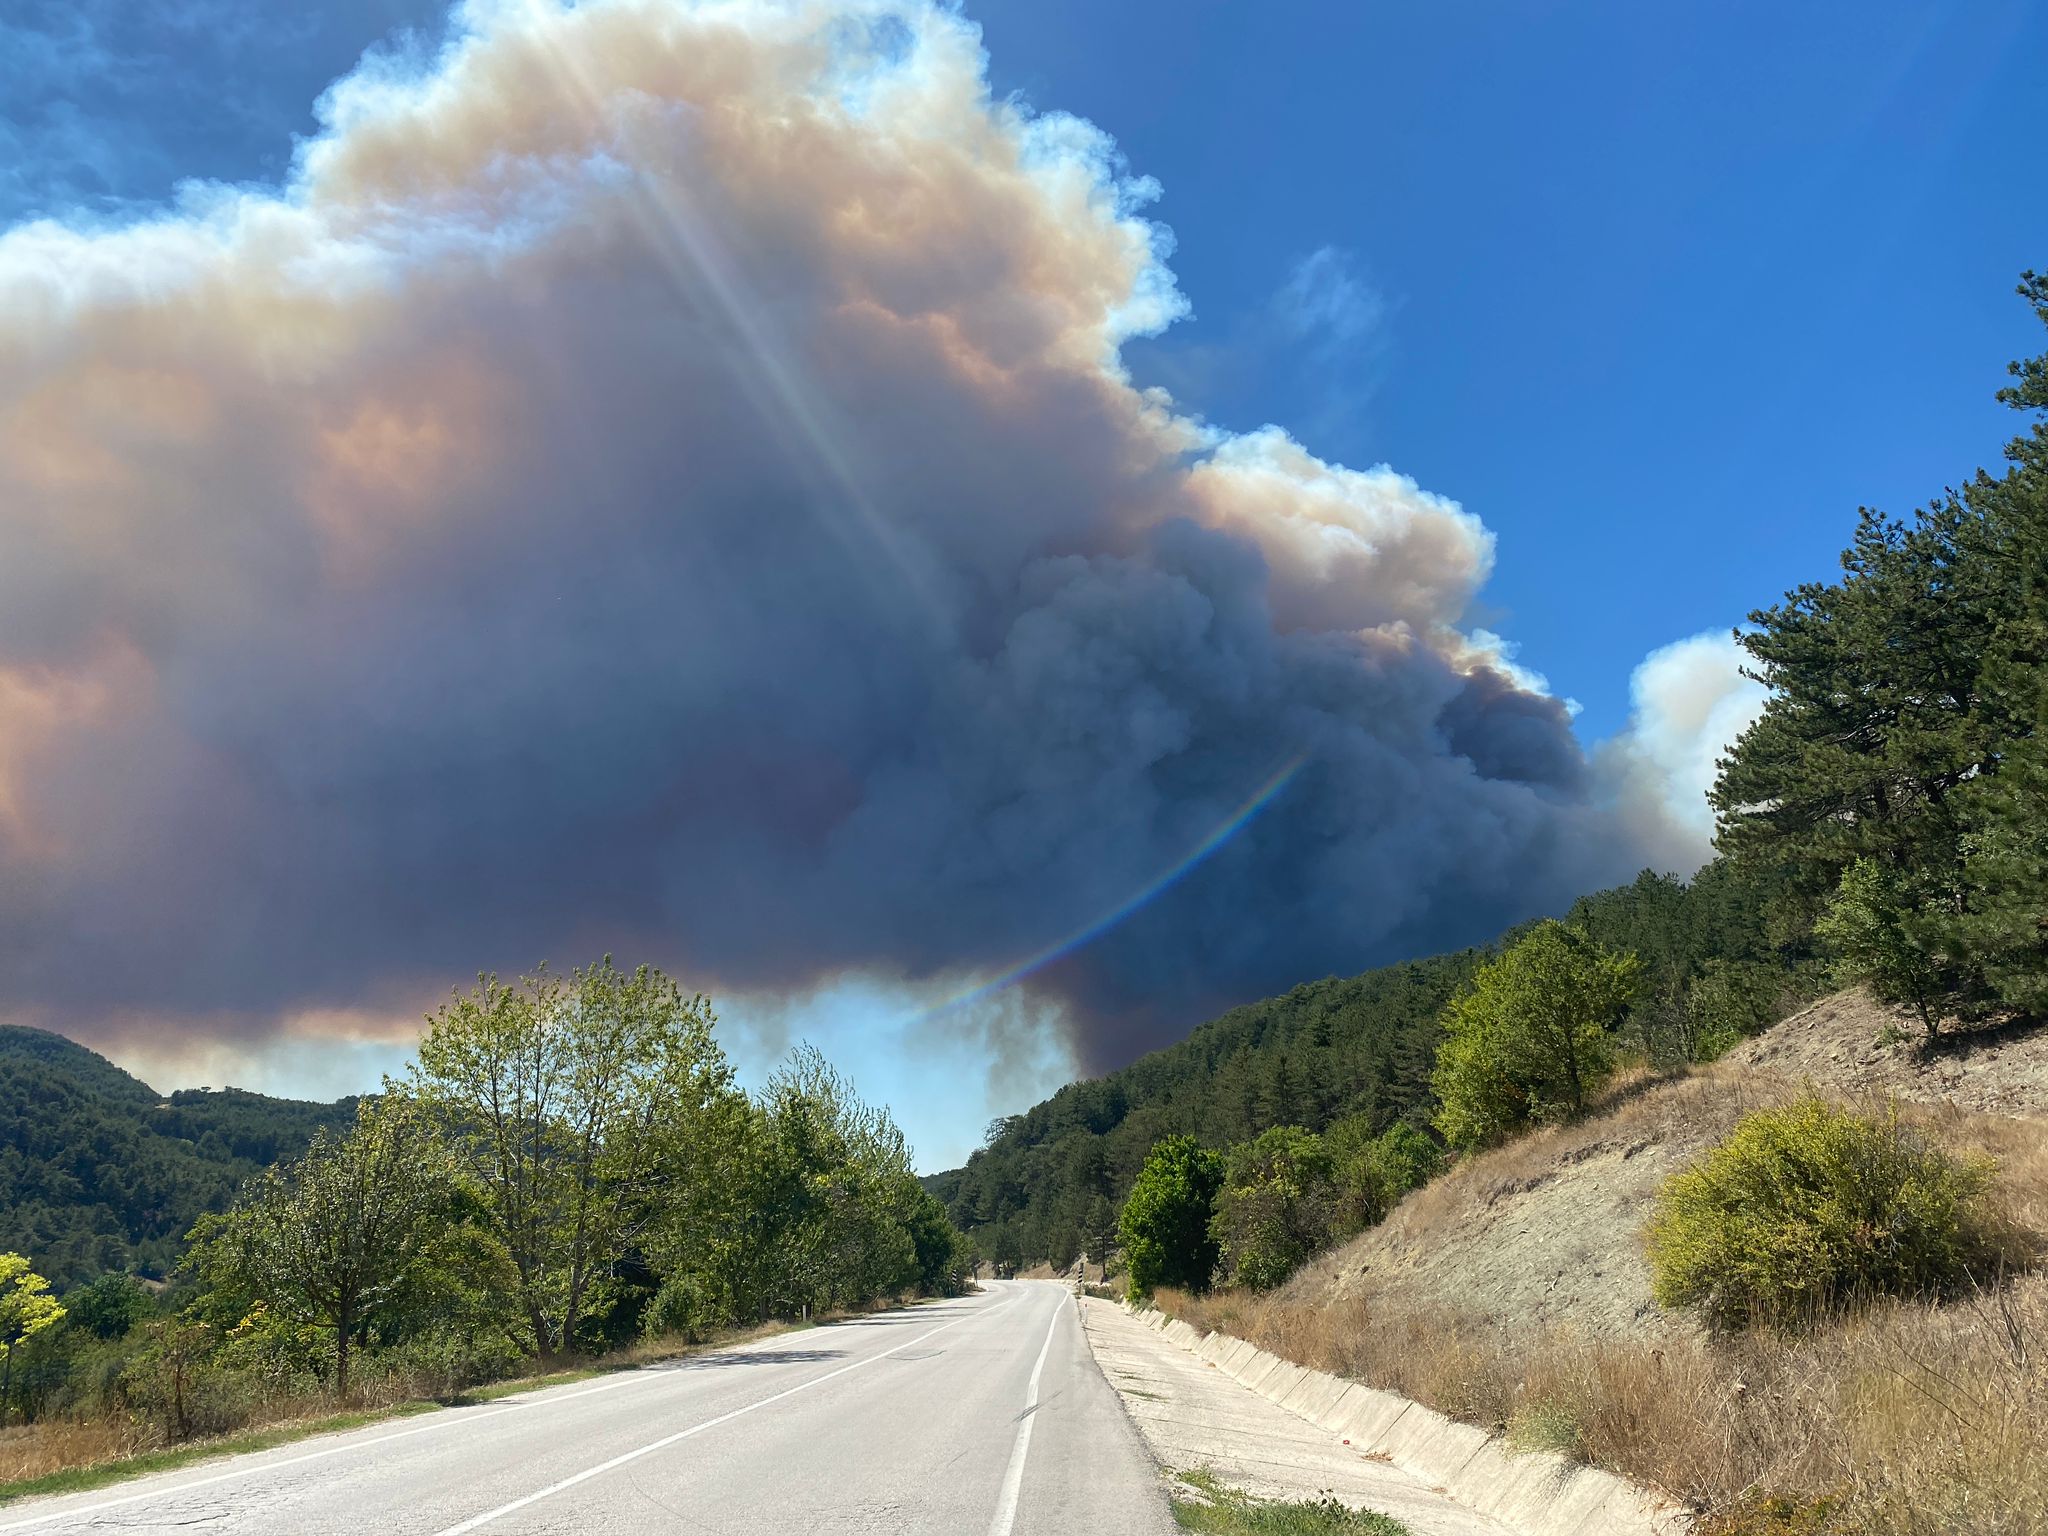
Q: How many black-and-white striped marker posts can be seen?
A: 2